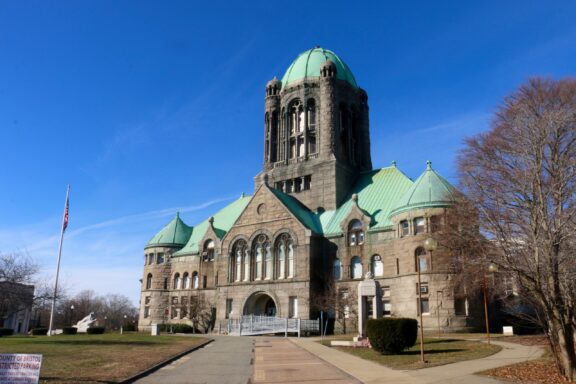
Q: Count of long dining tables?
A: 0